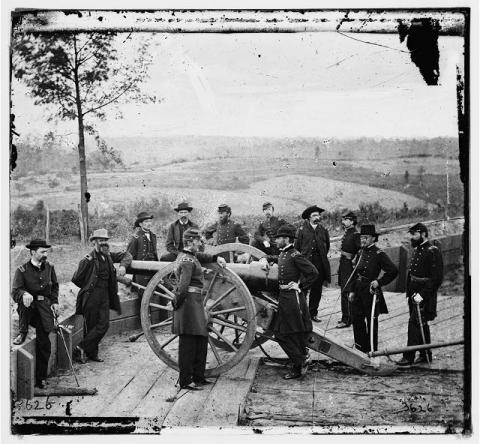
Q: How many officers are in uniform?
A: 12